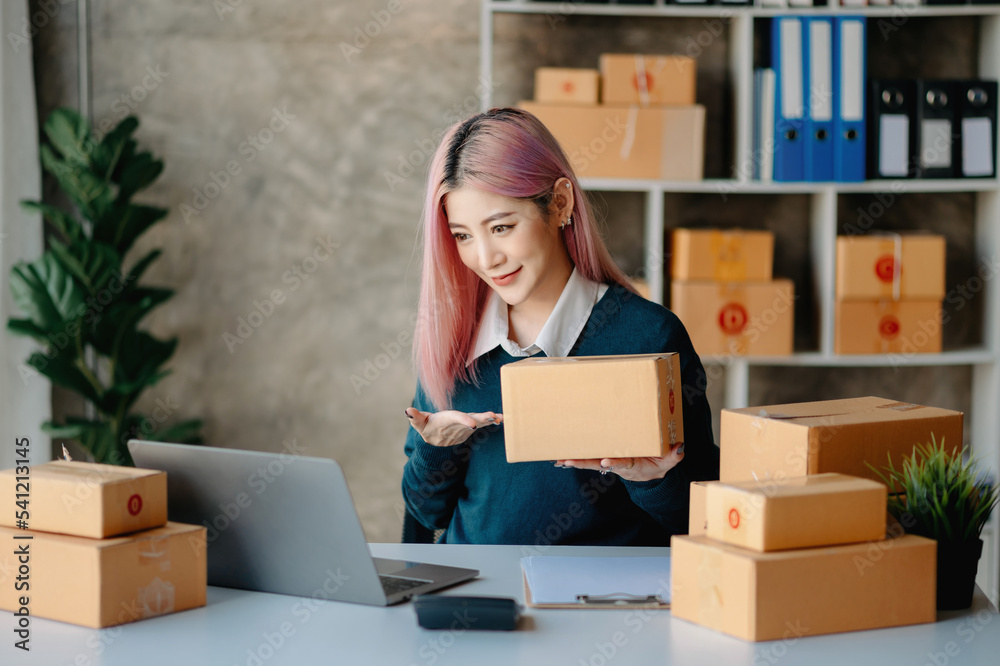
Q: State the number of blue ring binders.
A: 3